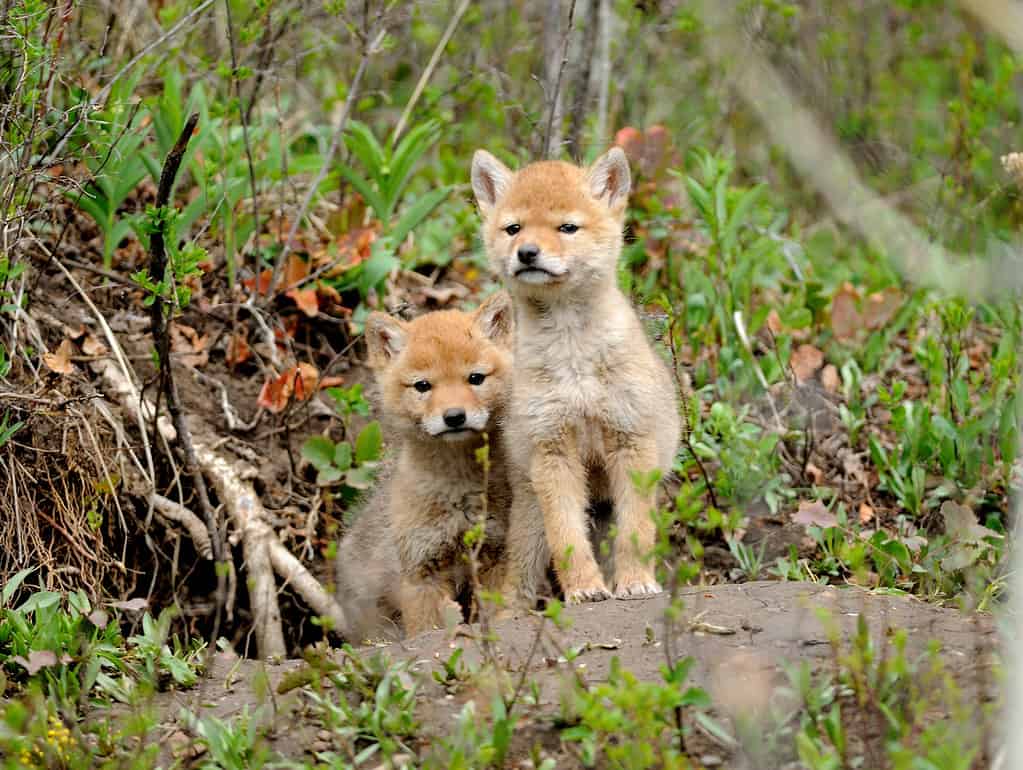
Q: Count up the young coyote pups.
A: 2